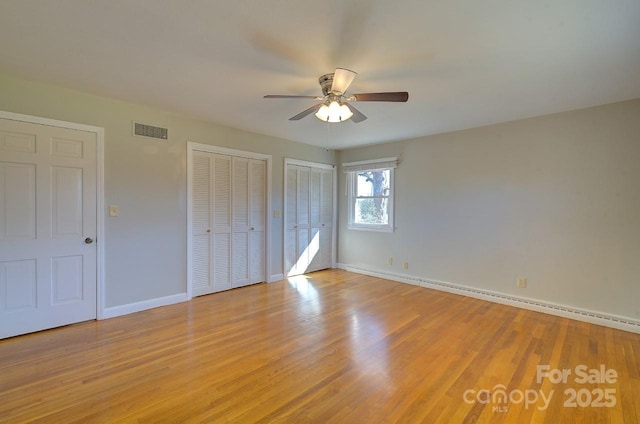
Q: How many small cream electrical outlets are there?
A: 3